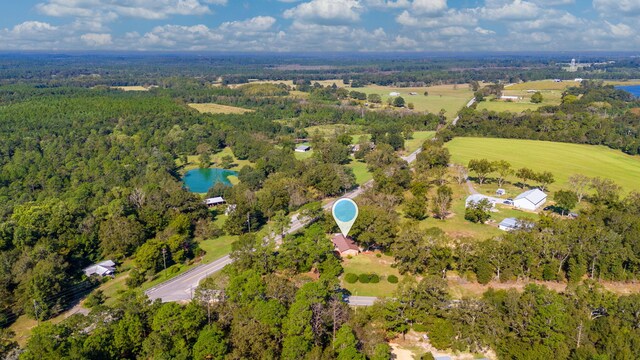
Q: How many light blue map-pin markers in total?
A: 1